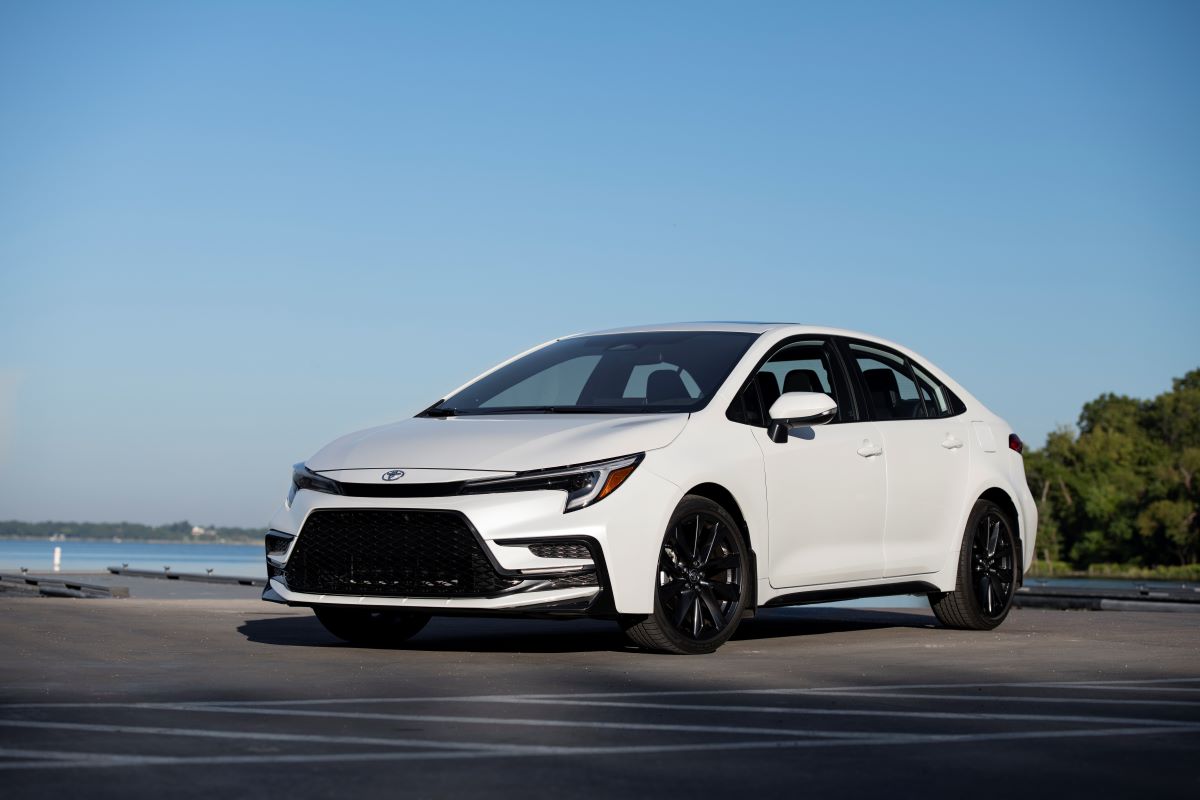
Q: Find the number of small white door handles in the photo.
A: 2